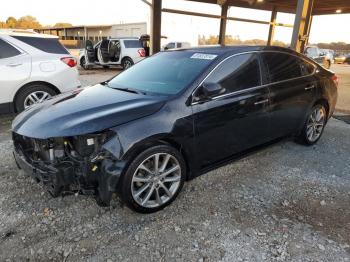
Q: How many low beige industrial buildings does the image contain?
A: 1